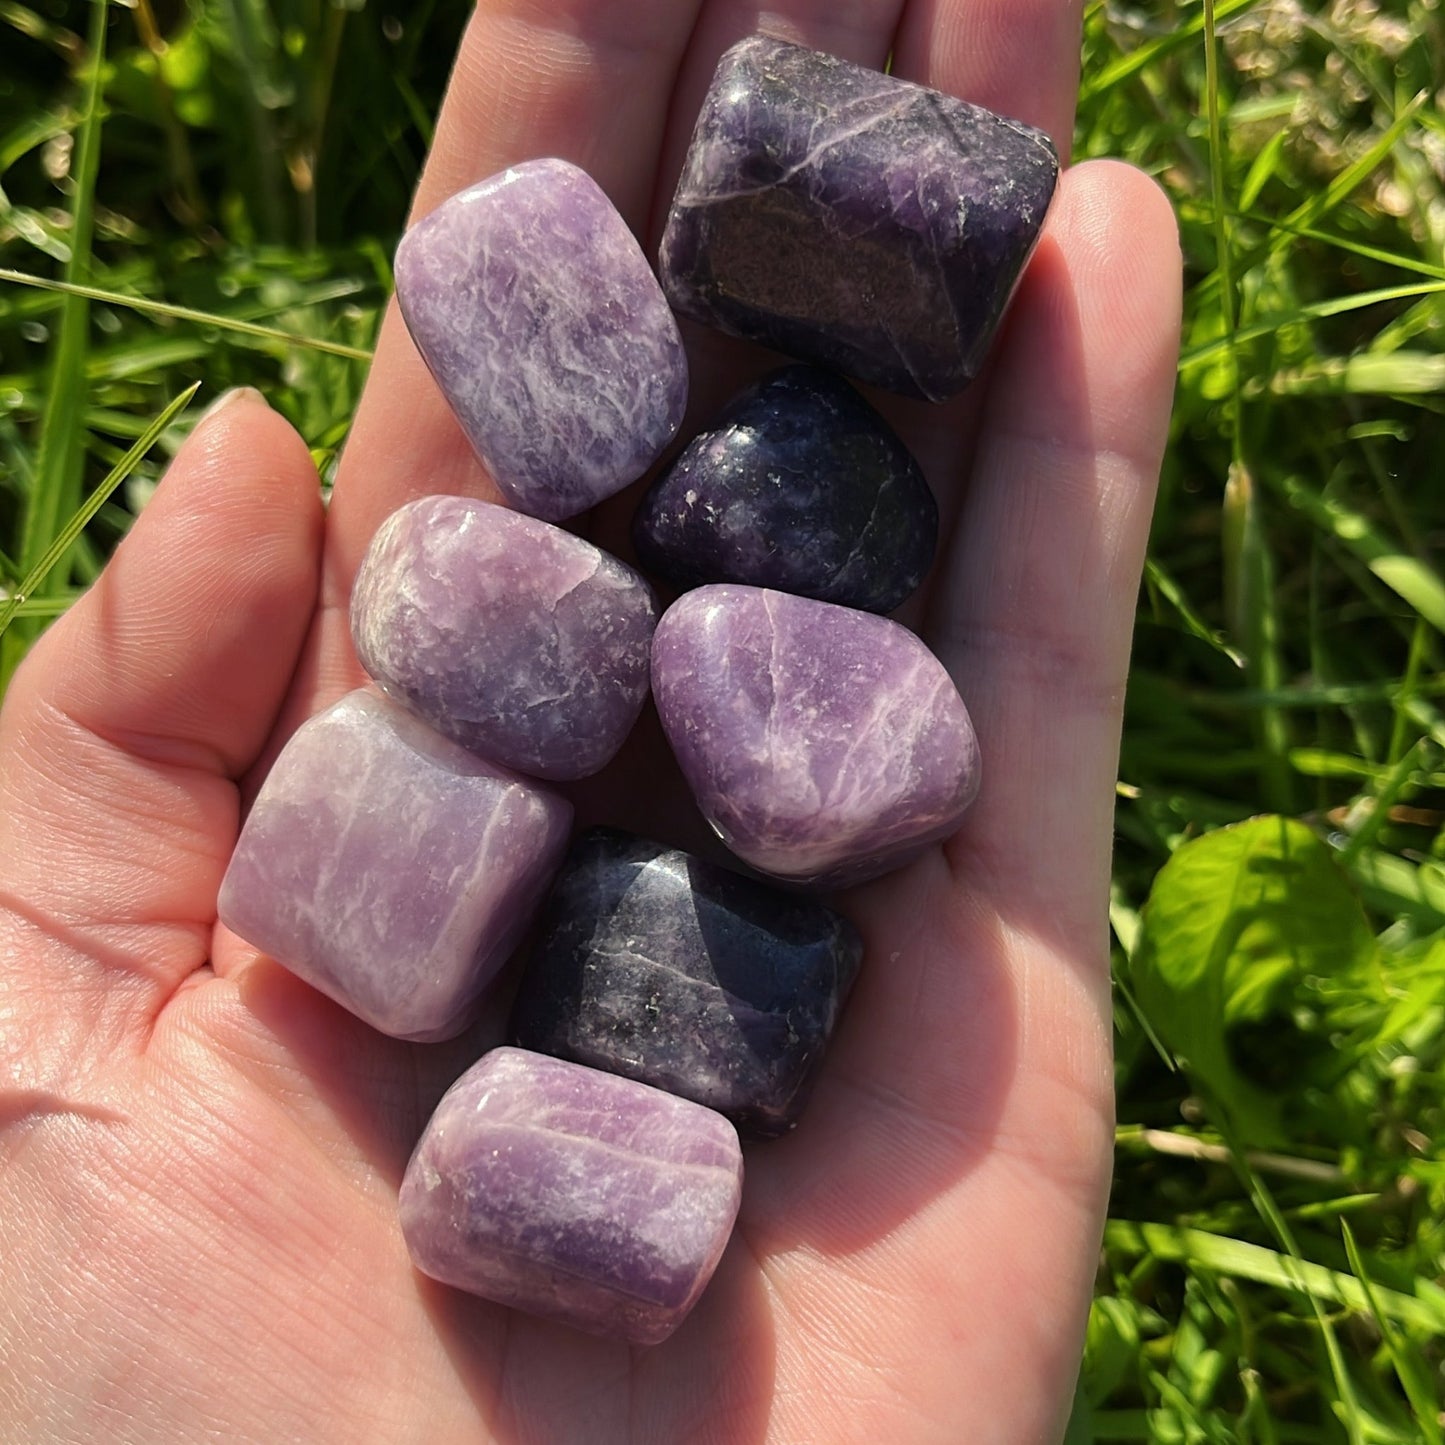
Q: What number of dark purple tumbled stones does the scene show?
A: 3